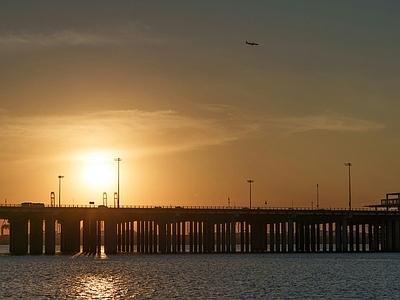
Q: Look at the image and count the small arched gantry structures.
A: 3